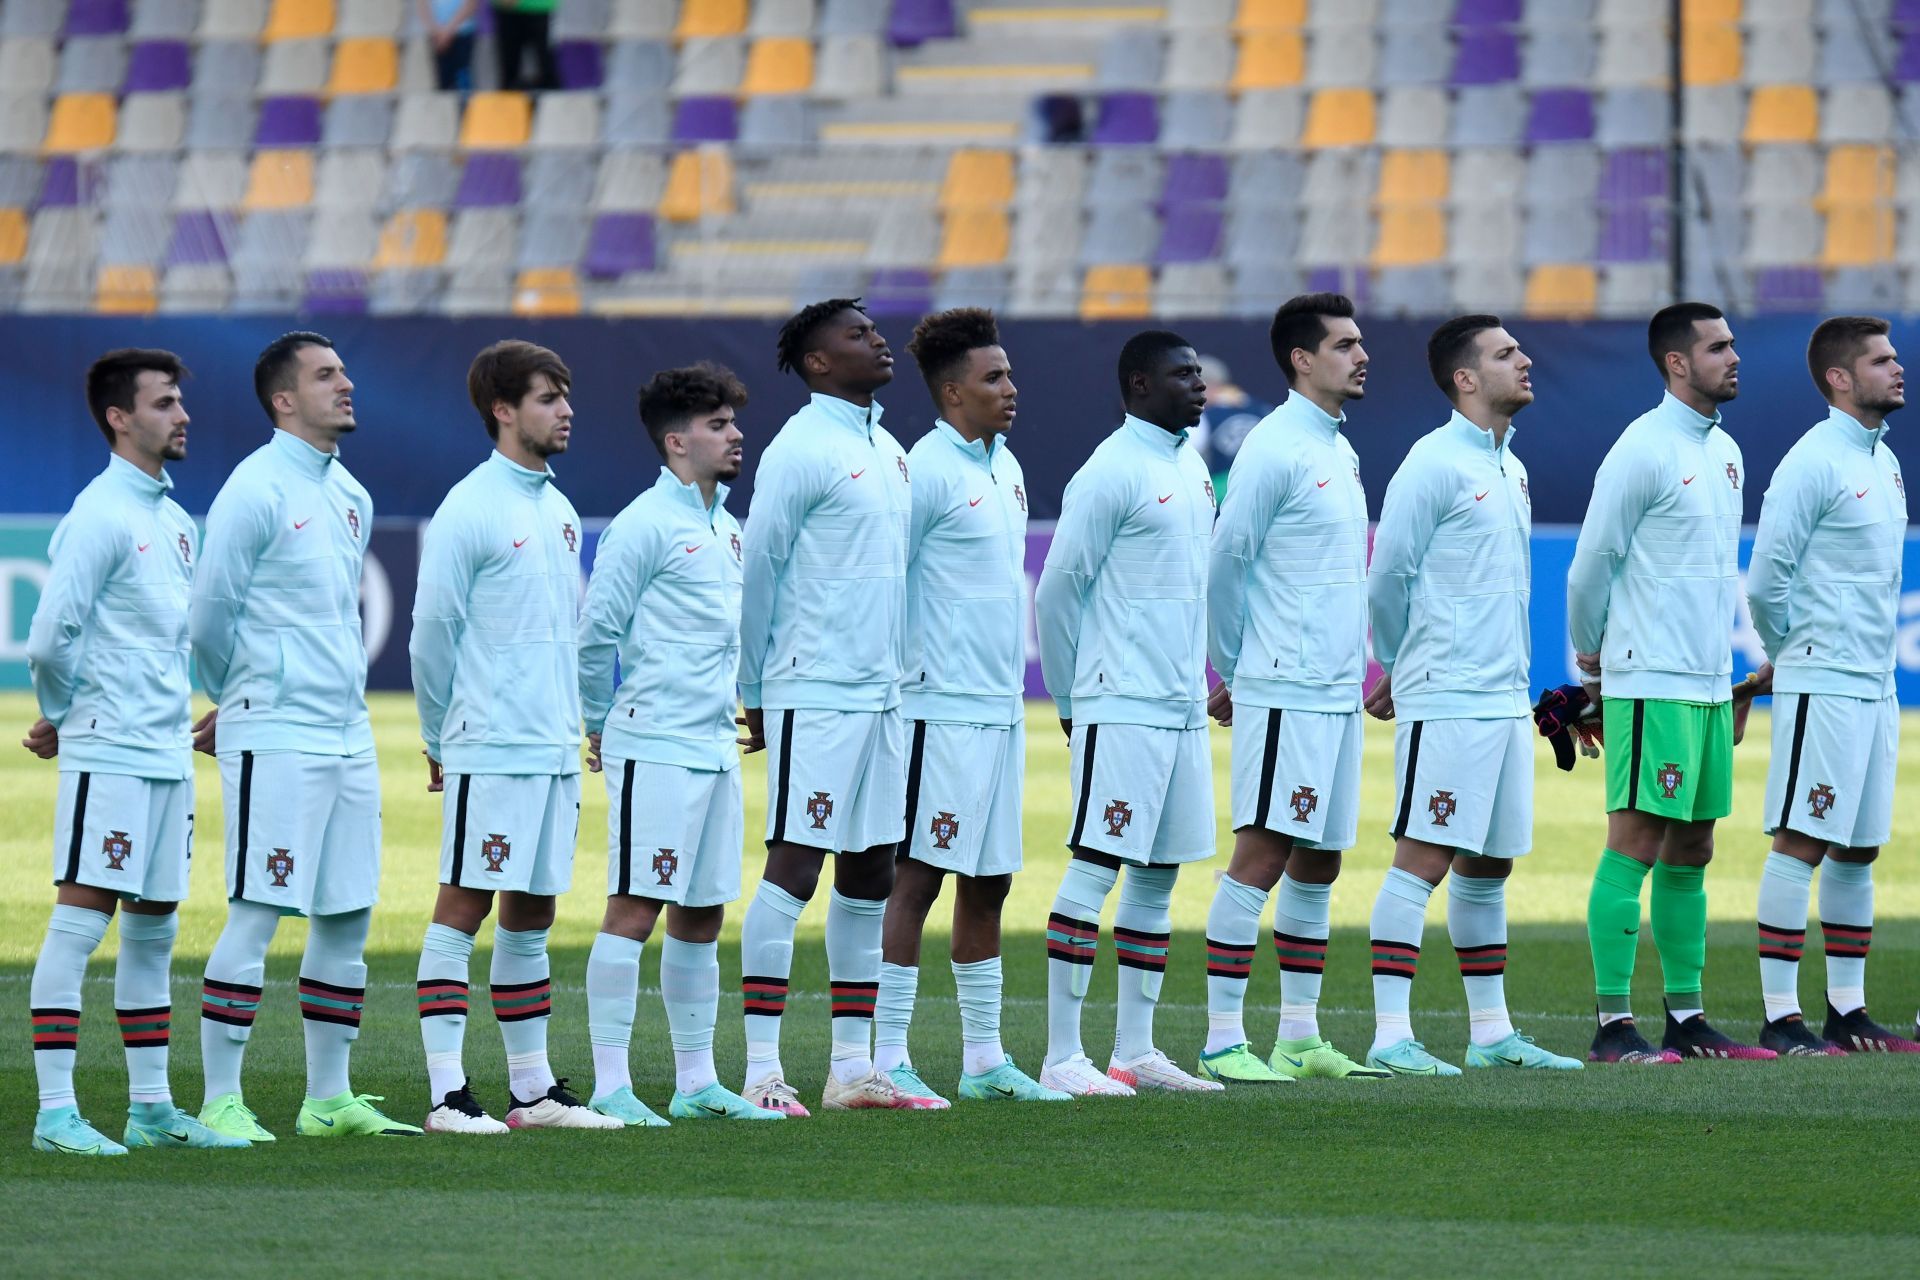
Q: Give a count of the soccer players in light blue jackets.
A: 11